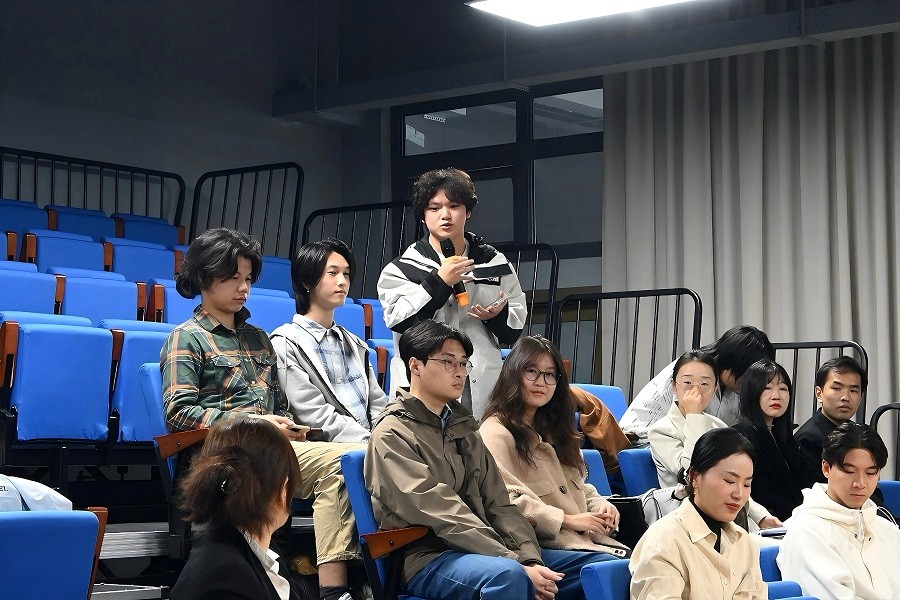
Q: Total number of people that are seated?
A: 11